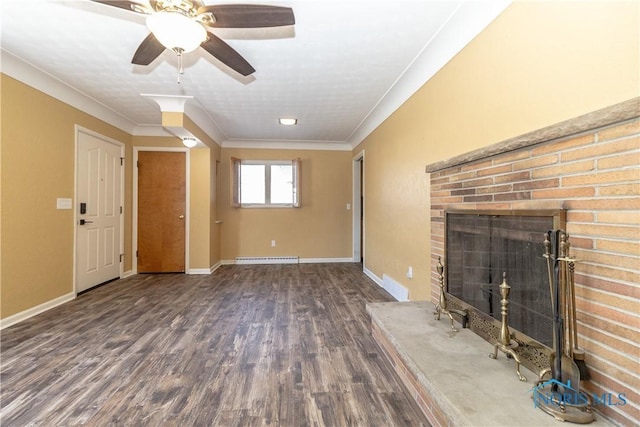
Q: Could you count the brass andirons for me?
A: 2